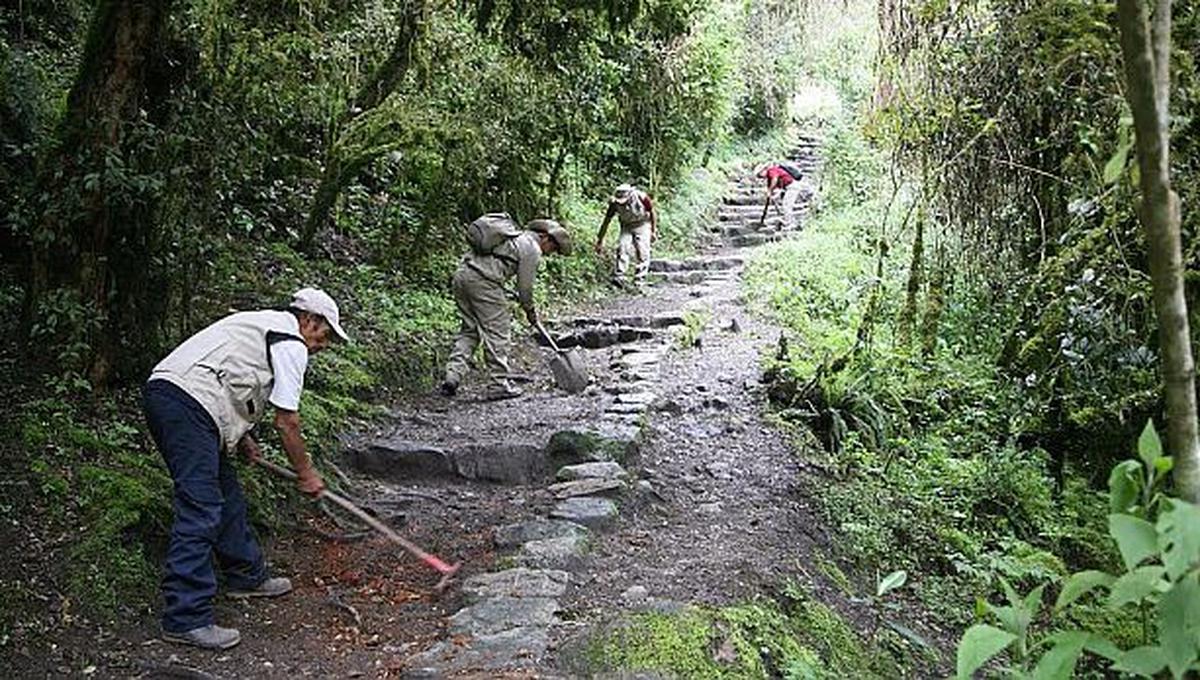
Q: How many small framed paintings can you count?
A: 0